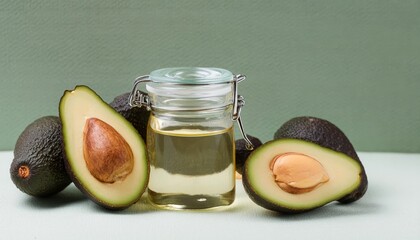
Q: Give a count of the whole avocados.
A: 4